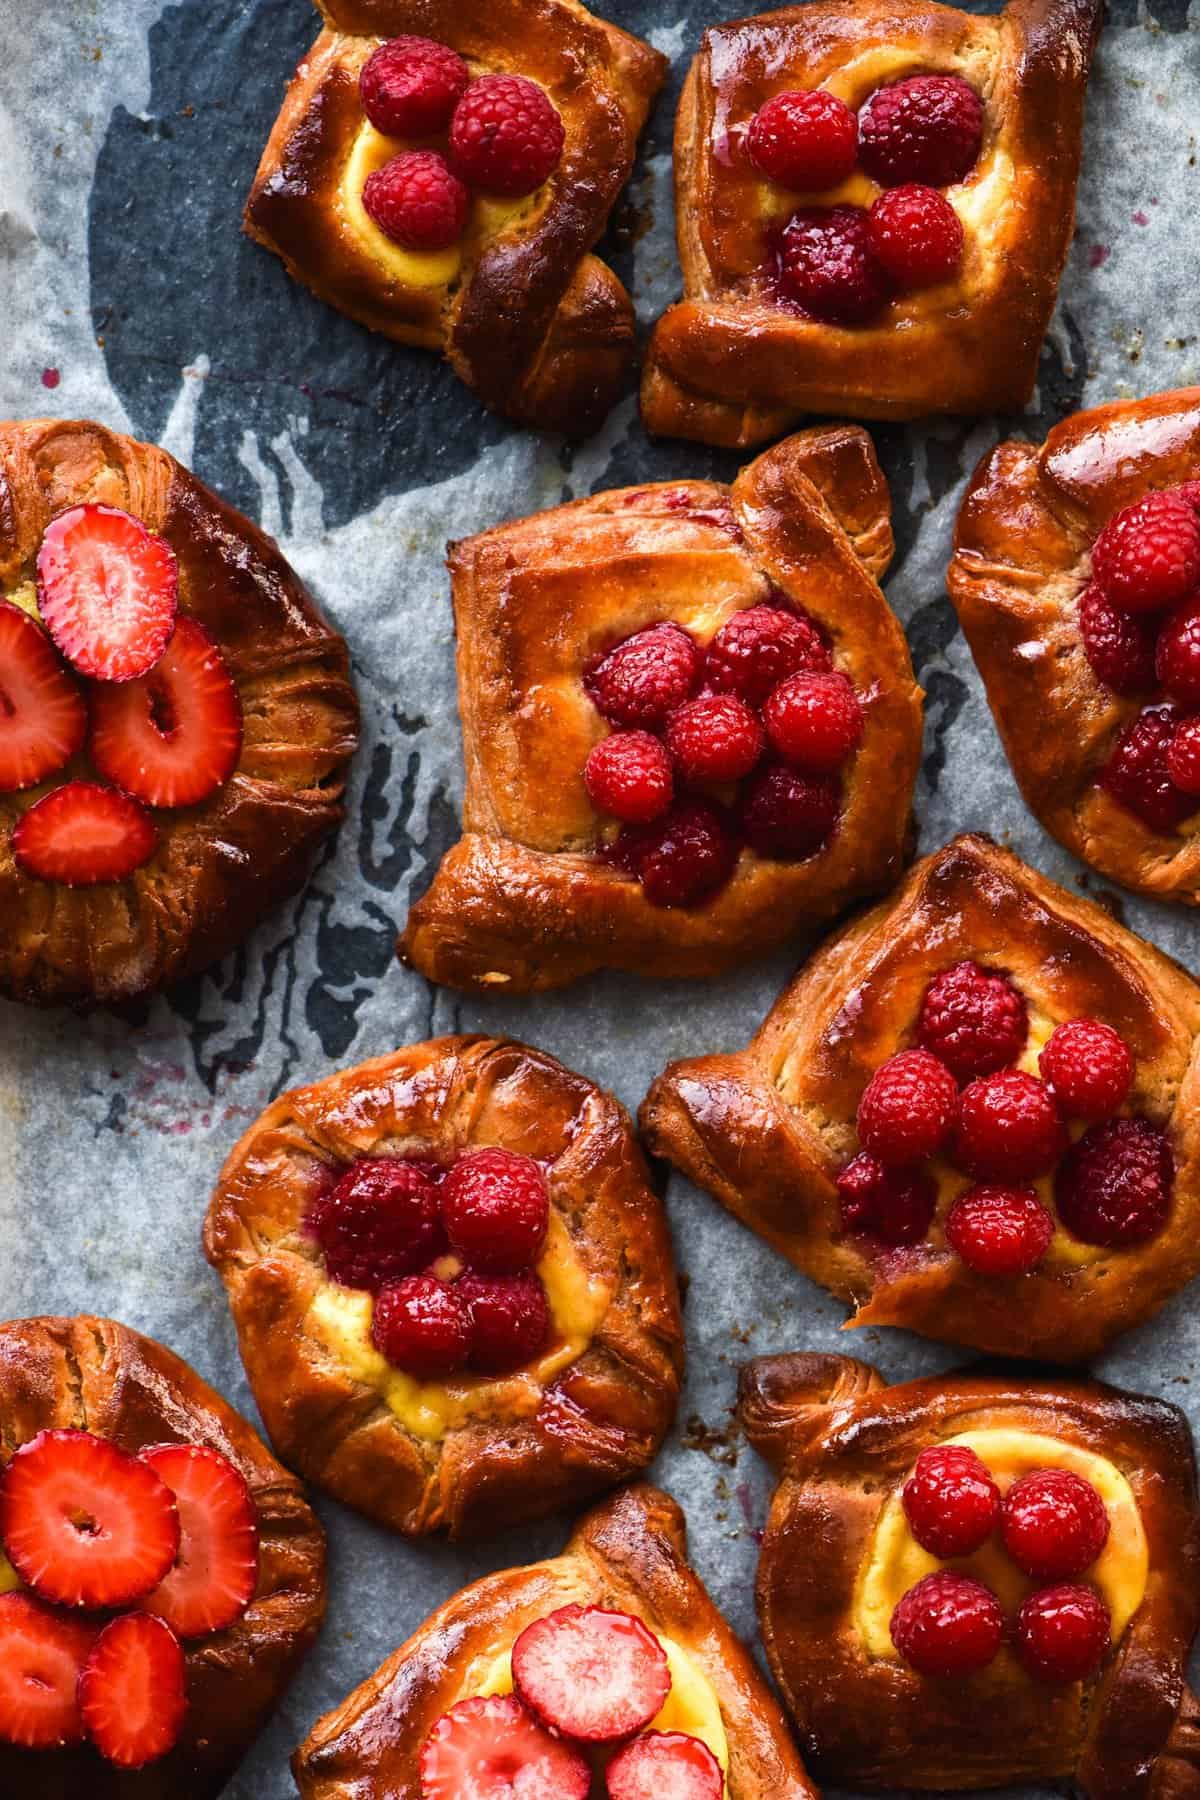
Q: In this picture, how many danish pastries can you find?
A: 10